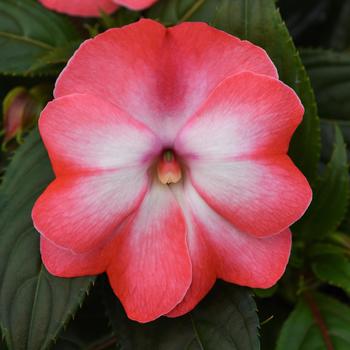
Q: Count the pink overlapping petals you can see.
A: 5